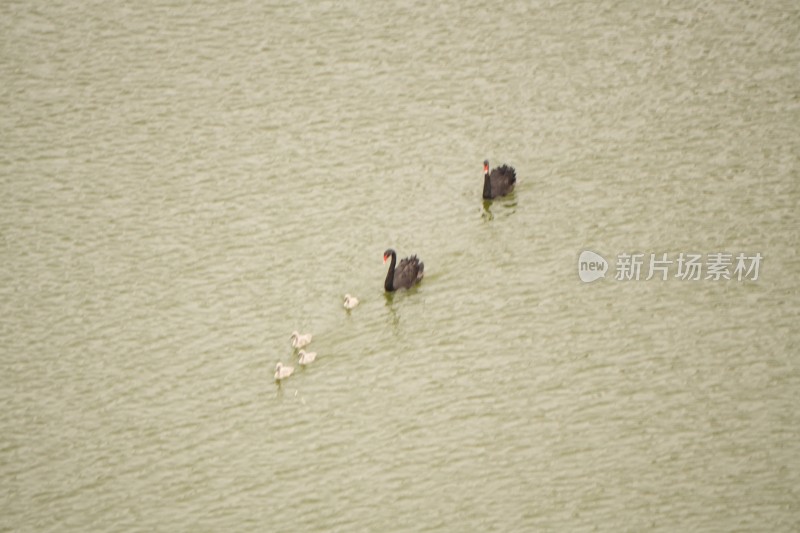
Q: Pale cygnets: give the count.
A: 4